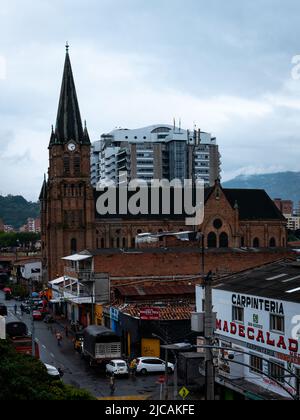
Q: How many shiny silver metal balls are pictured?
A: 0